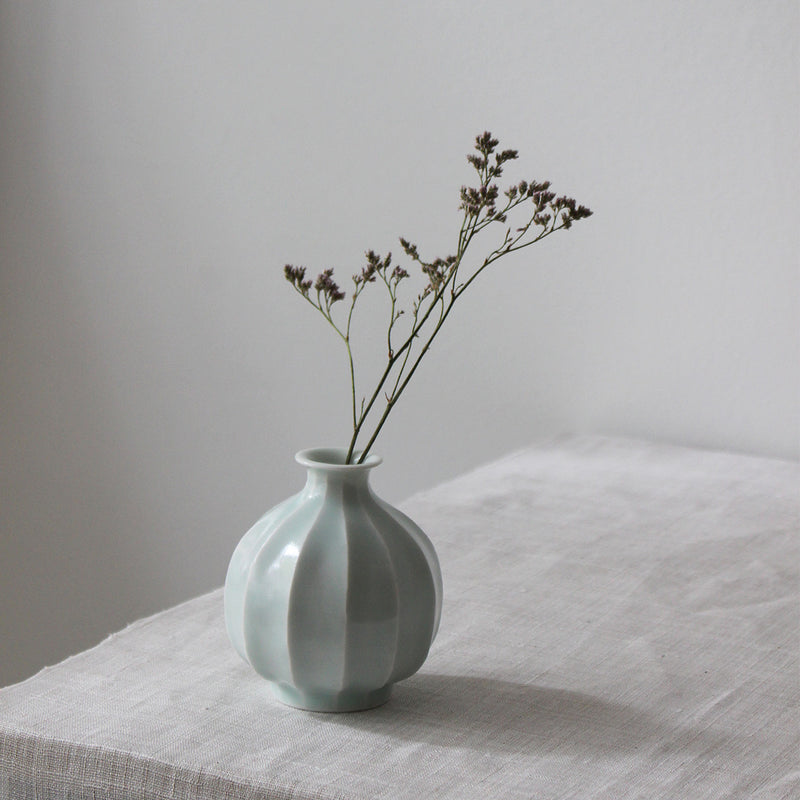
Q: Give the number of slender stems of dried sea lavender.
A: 2